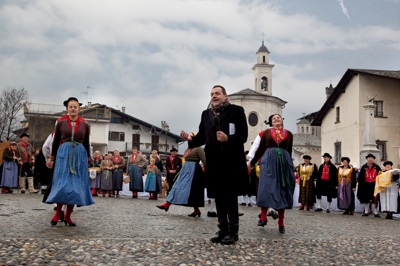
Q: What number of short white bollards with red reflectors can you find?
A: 0